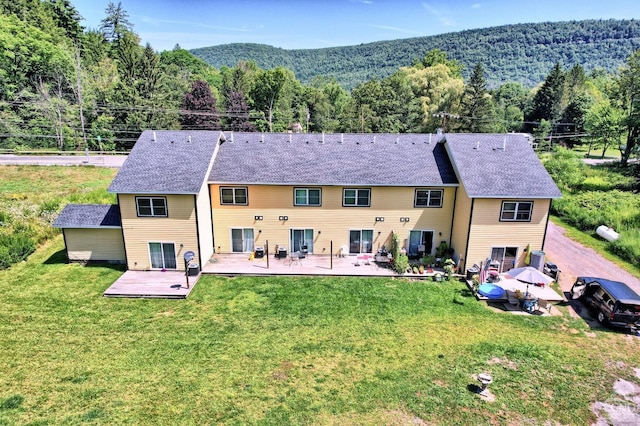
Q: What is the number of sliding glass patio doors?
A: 6